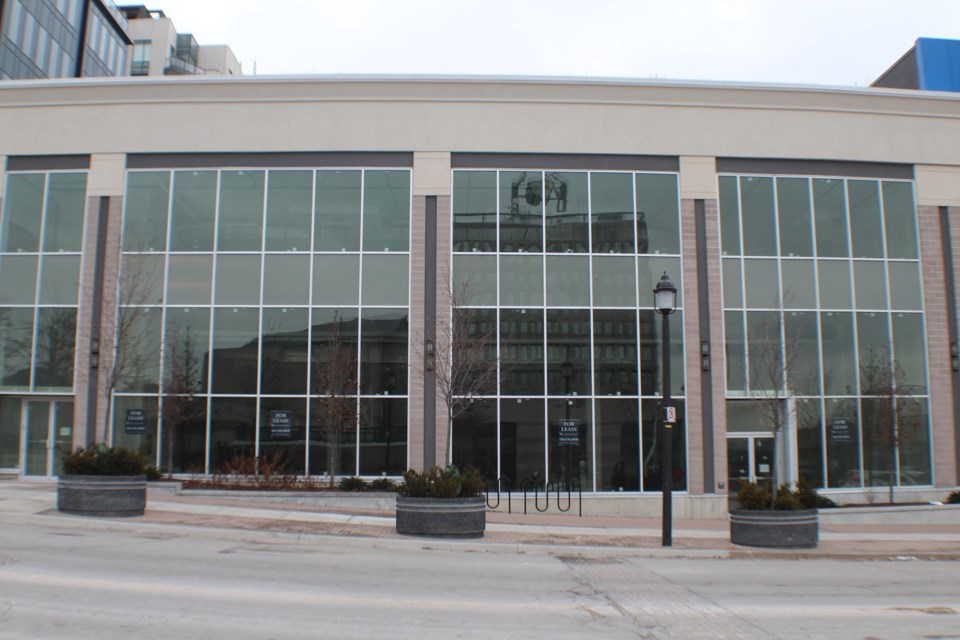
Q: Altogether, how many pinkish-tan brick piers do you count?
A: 4